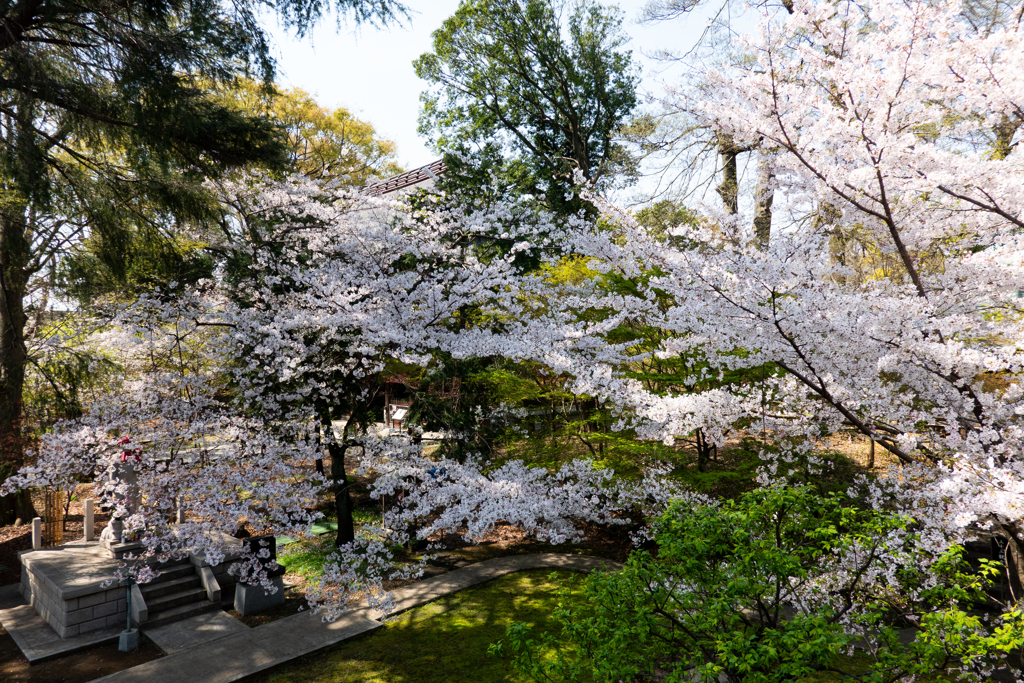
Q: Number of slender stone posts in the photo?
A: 3